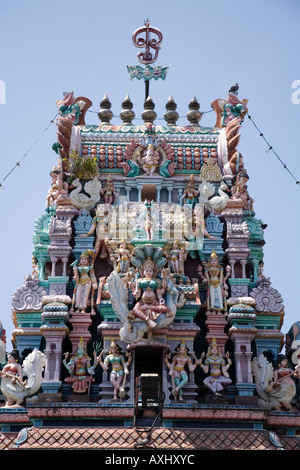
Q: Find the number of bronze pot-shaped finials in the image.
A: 5